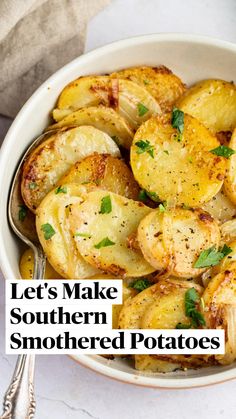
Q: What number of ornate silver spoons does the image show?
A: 1